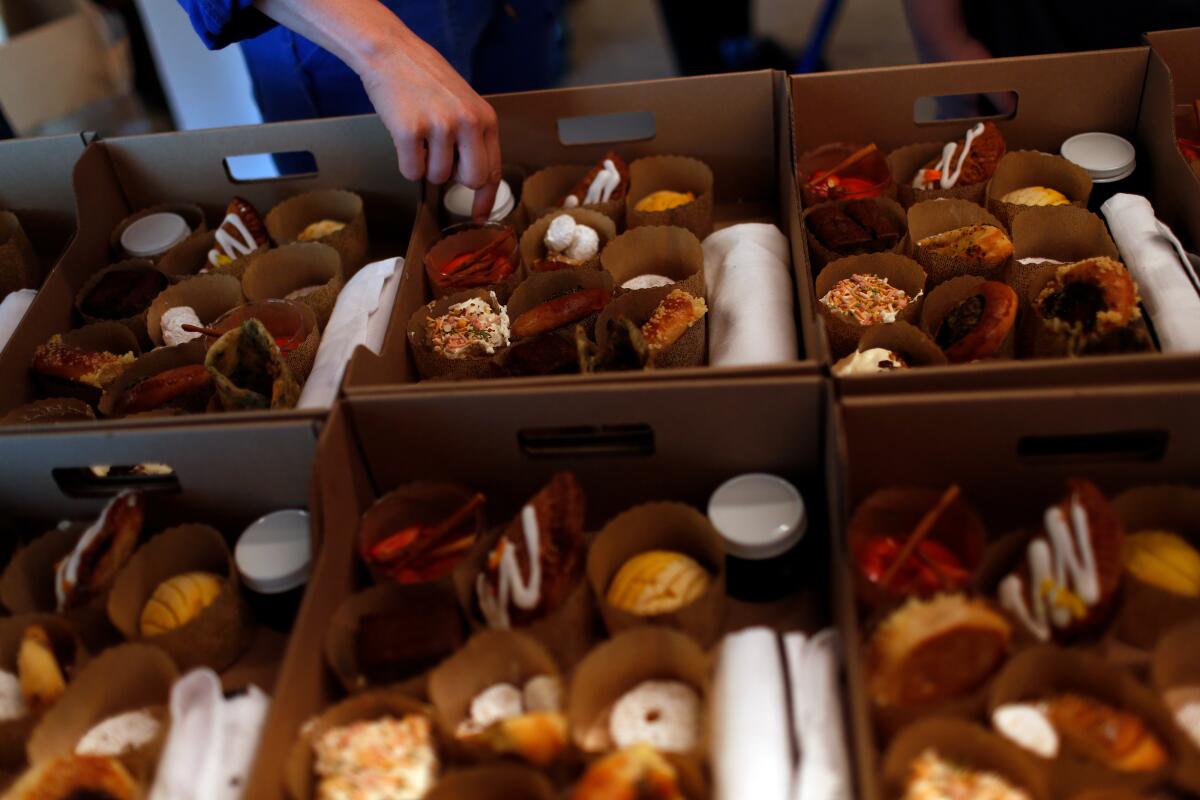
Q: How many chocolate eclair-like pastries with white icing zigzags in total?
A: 6